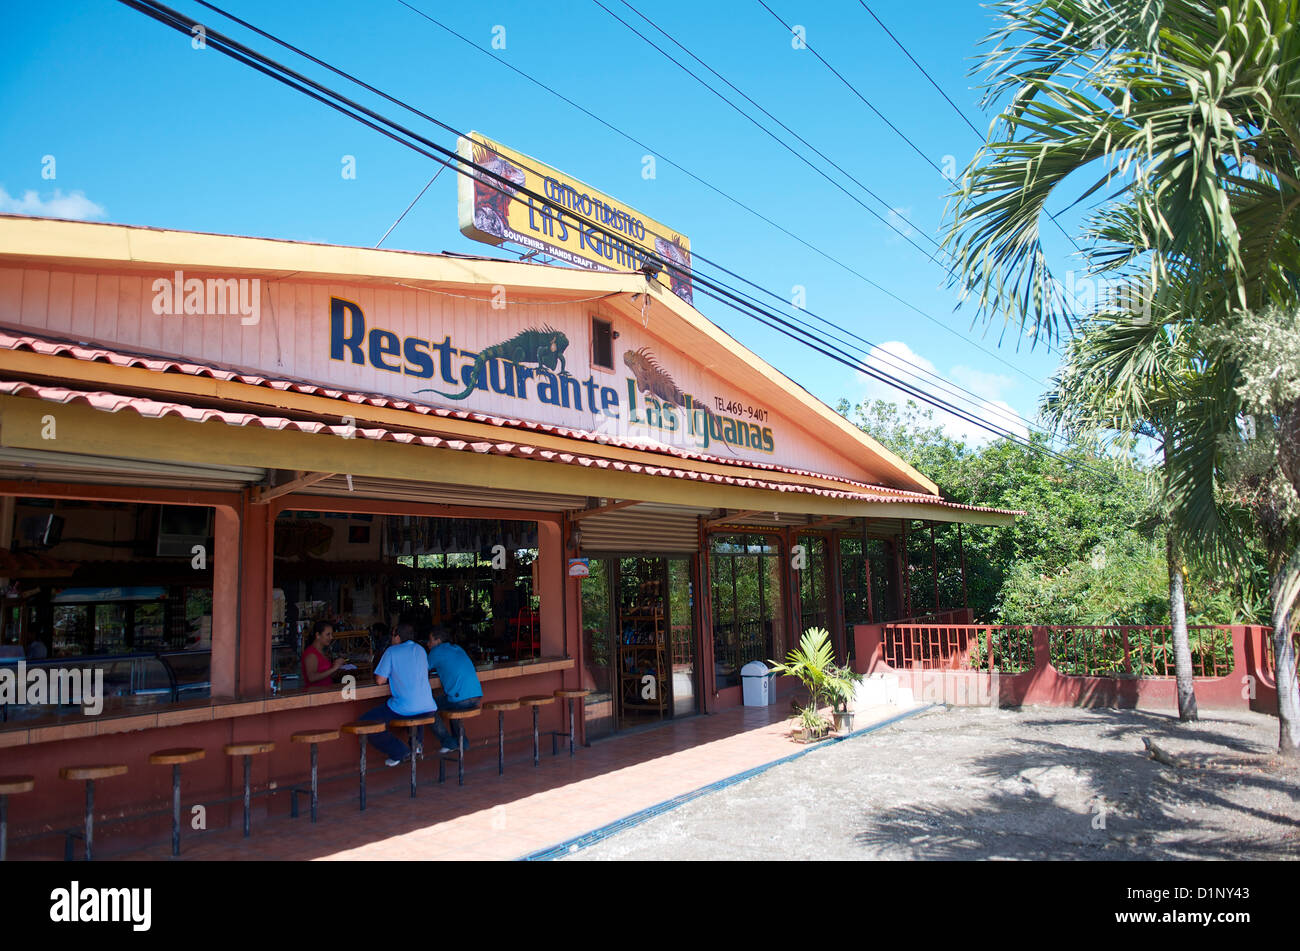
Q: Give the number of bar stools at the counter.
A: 11